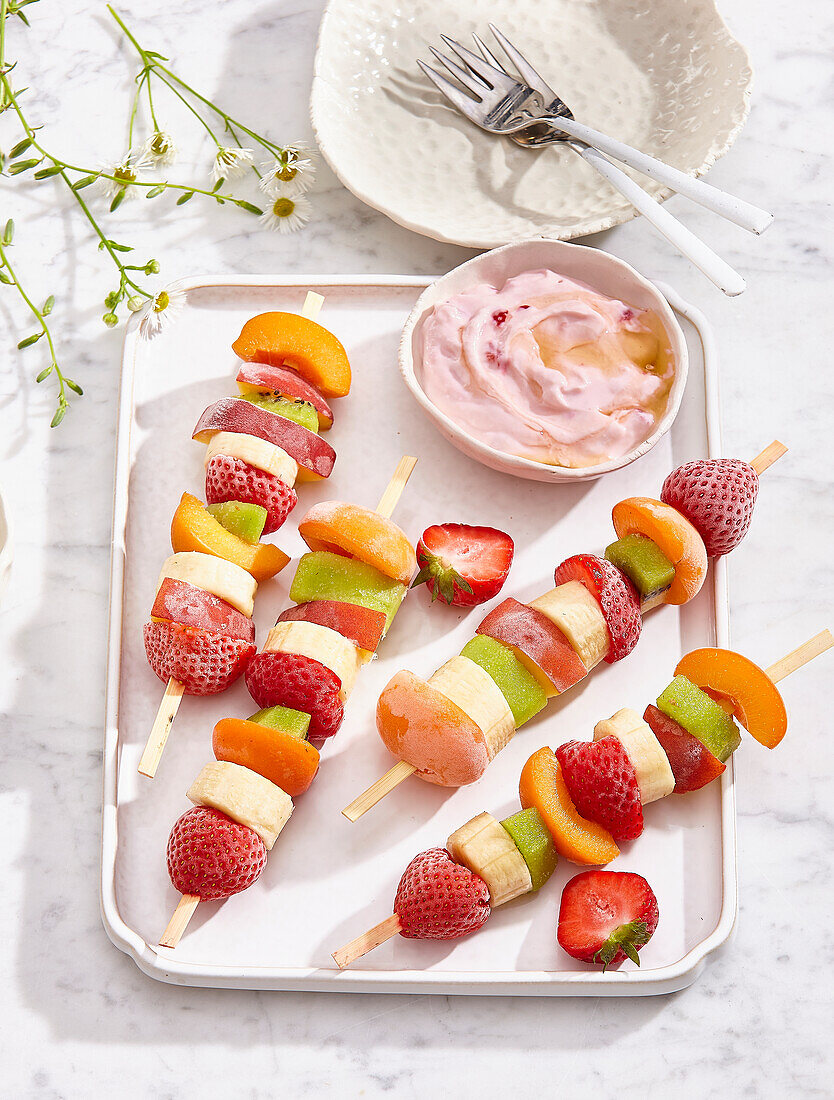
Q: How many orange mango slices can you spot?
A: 8